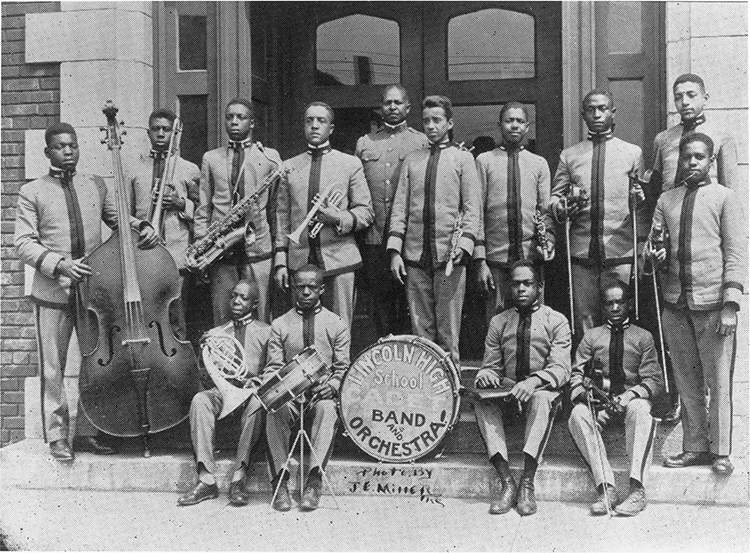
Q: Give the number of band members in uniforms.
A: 14